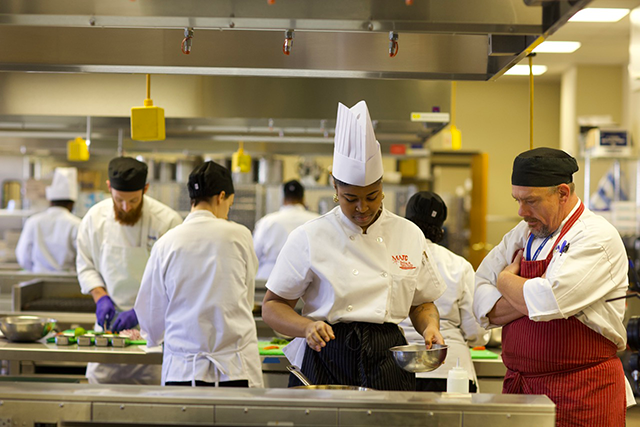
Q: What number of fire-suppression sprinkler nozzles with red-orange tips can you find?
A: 3